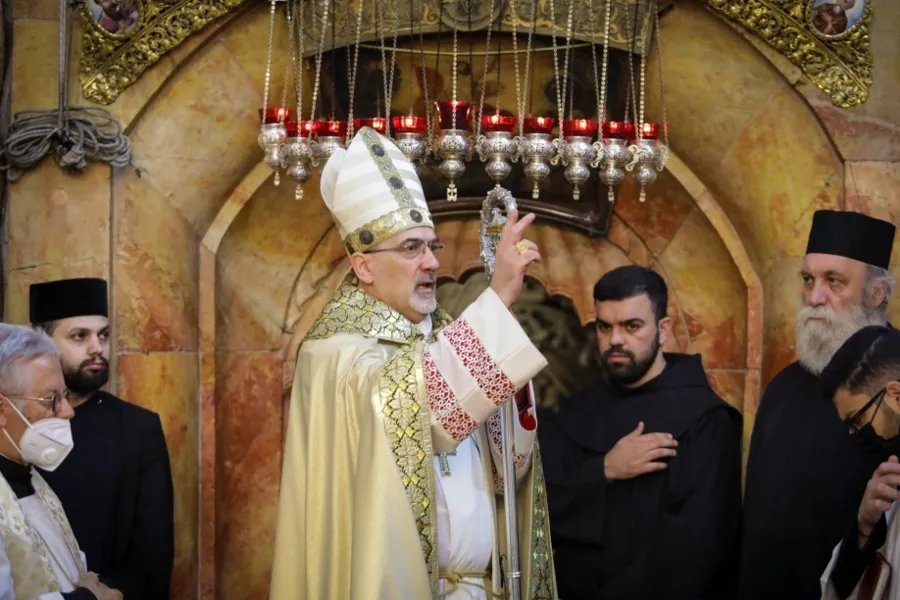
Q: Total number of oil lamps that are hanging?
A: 11